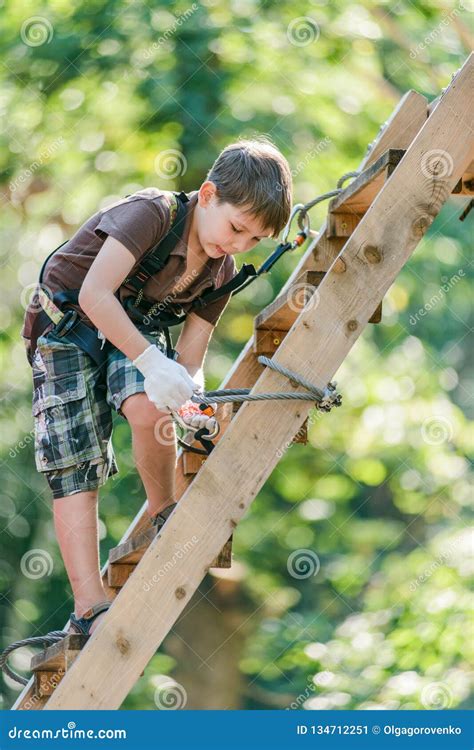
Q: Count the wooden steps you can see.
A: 5